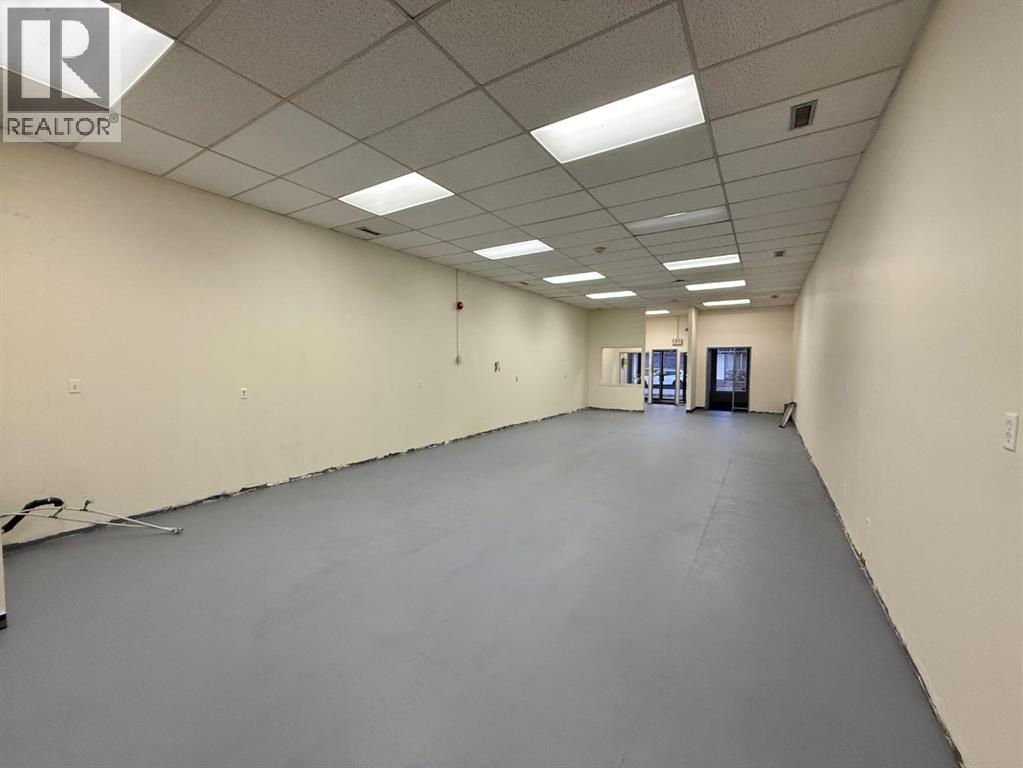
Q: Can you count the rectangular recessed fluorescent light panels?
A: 11